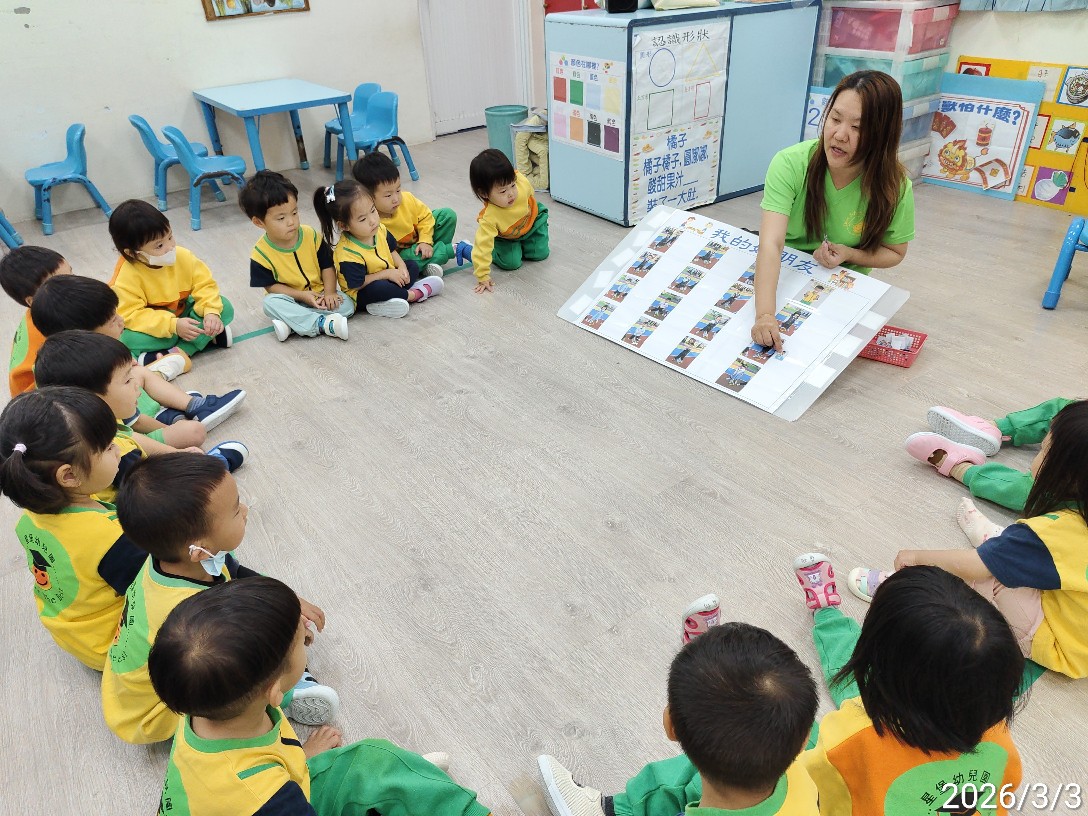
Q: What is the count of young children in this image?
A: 15